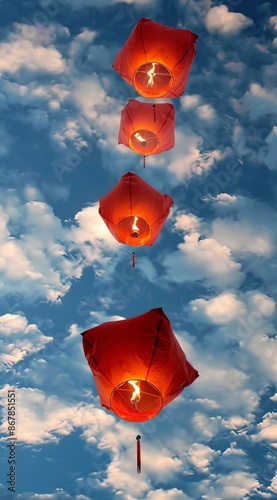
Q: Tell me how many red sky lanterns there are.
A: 4